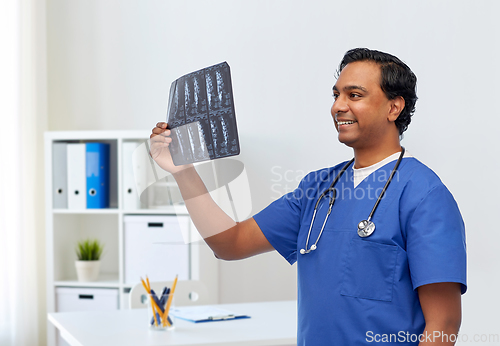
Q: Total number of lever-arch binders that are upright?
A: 4